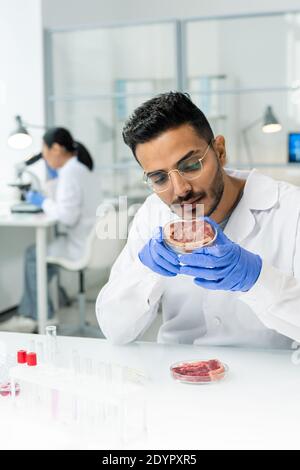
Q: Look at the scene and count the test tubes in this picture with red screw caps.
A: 2